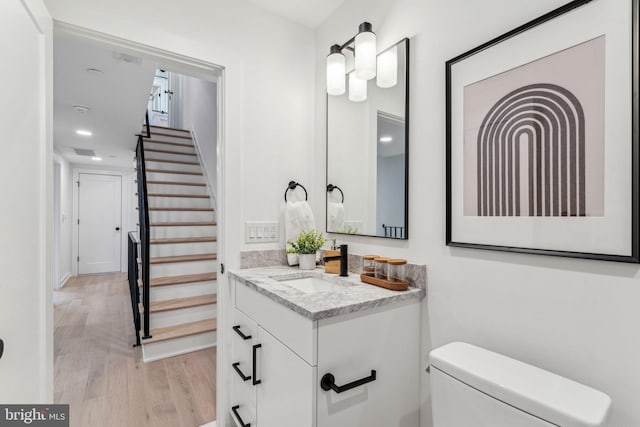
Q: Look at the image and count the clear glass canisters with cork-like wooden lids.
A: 3